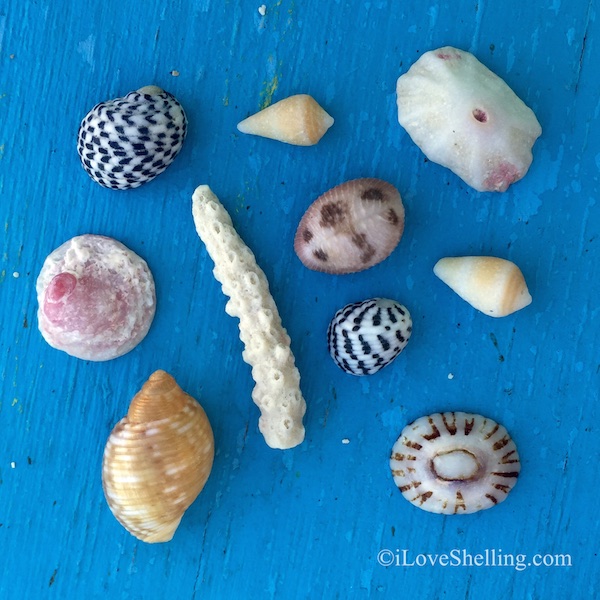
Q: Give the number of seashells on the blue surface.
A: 9